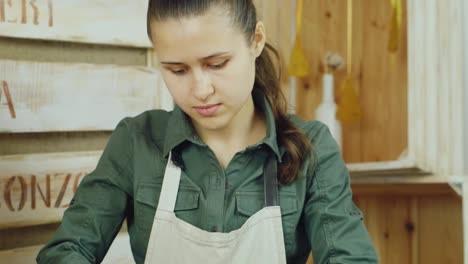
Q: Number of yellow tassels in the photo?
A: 3